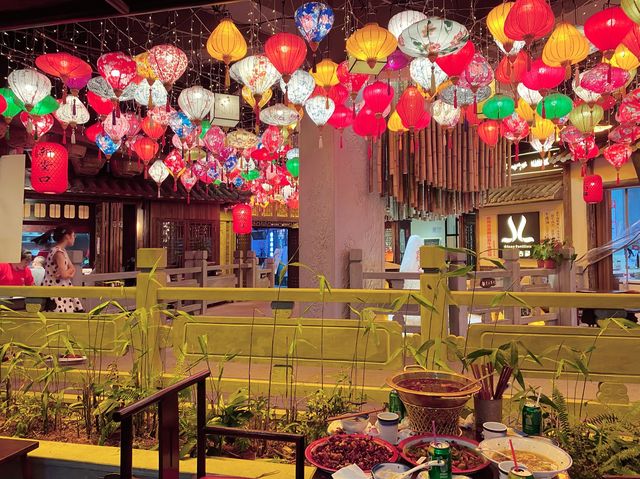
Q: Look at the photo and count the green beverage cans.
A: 4